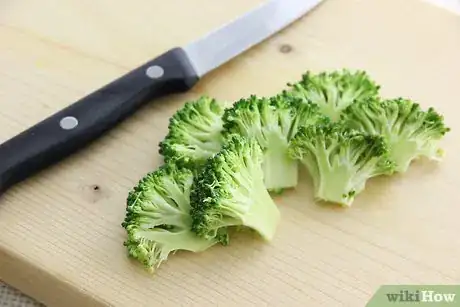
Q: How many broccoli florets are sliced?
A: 7